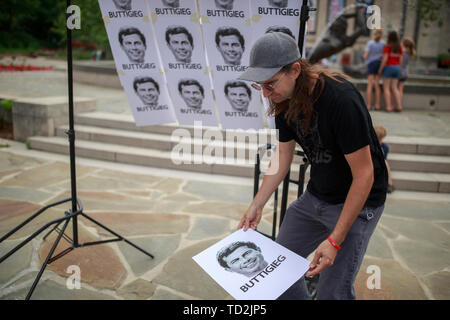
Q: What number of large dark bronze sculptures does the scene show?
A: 1